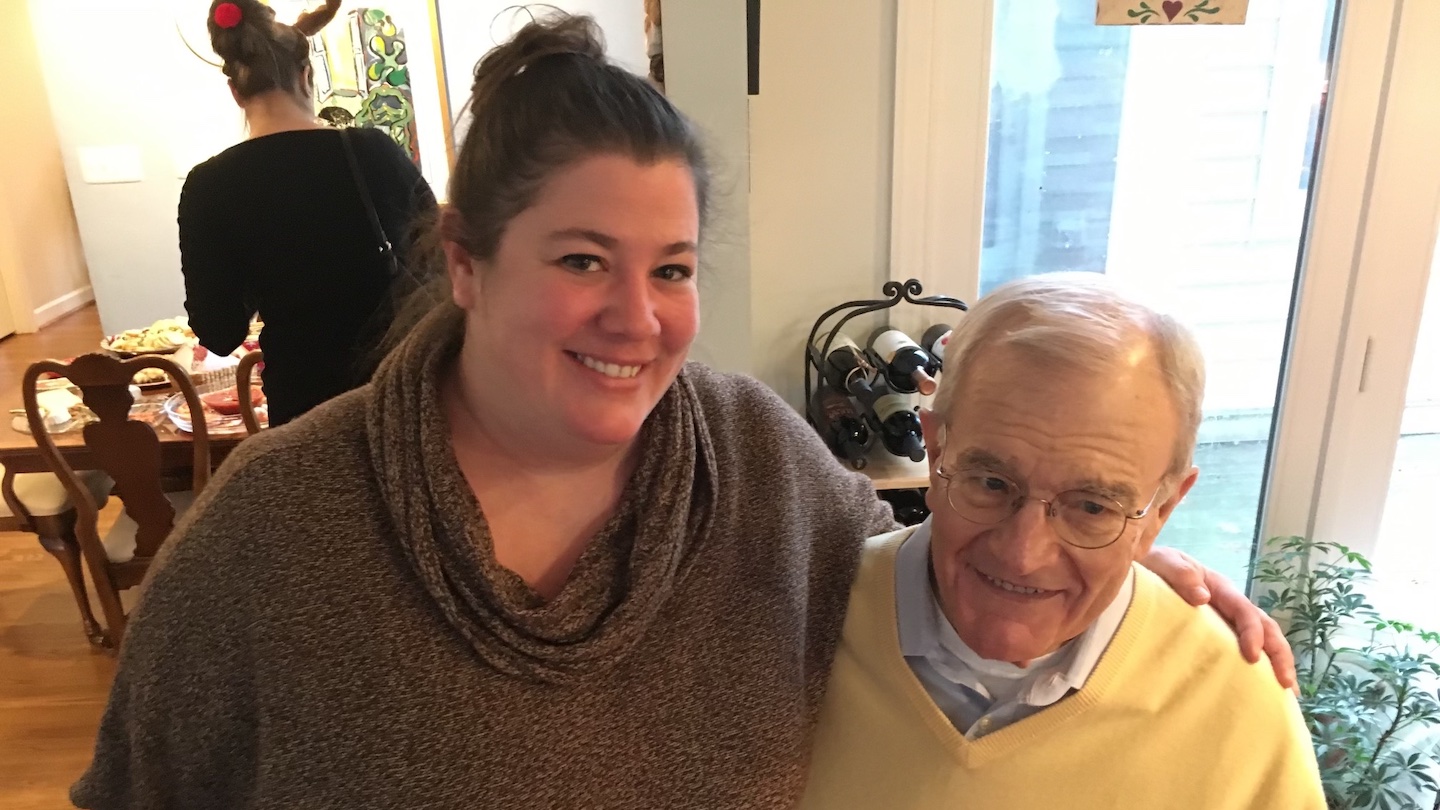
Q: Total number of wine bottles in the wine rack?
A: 5